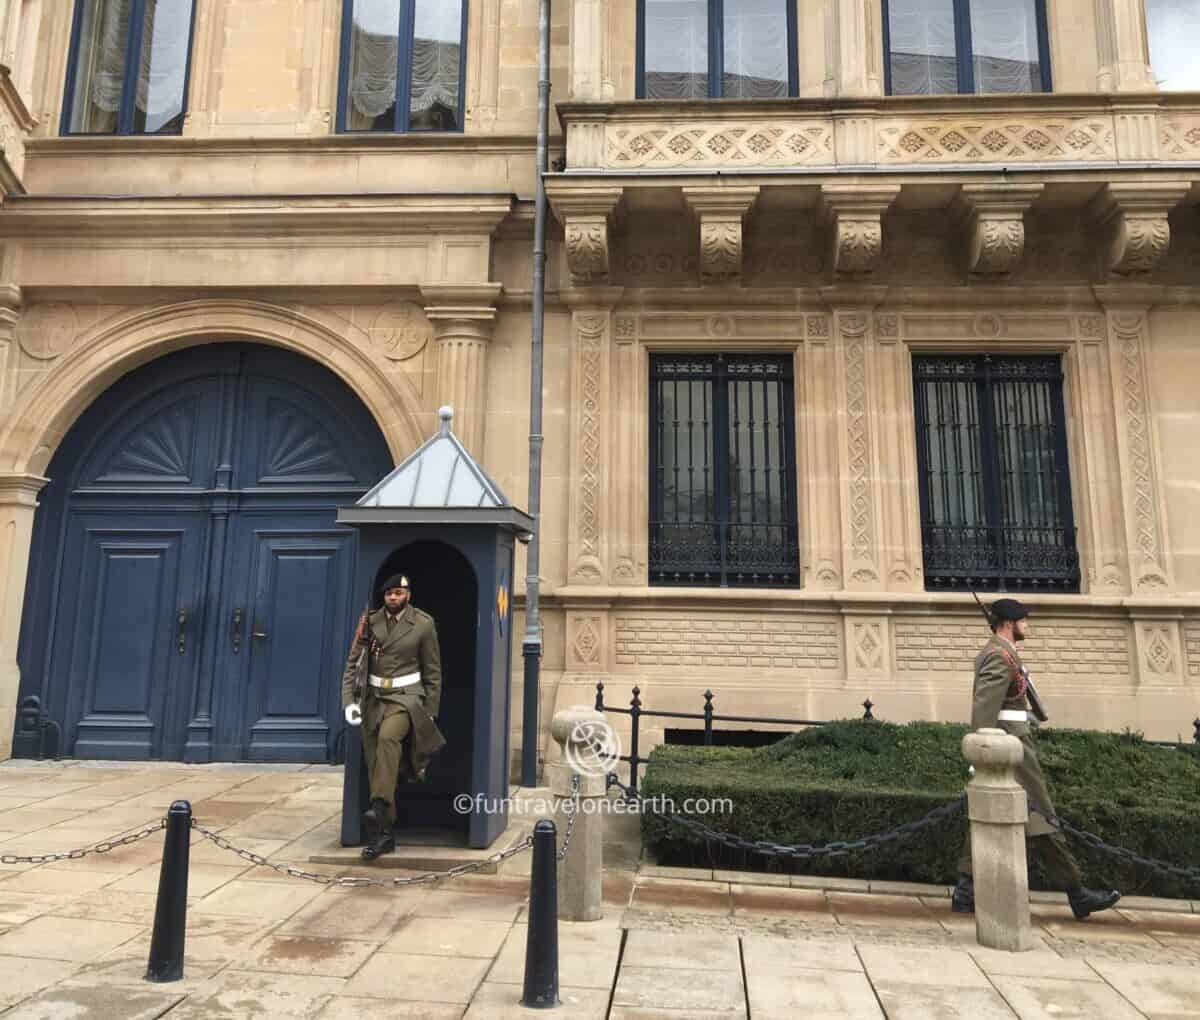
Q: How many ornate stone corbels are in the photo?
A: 5